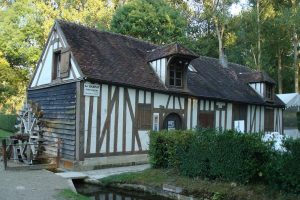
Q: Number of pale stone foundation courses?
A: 1